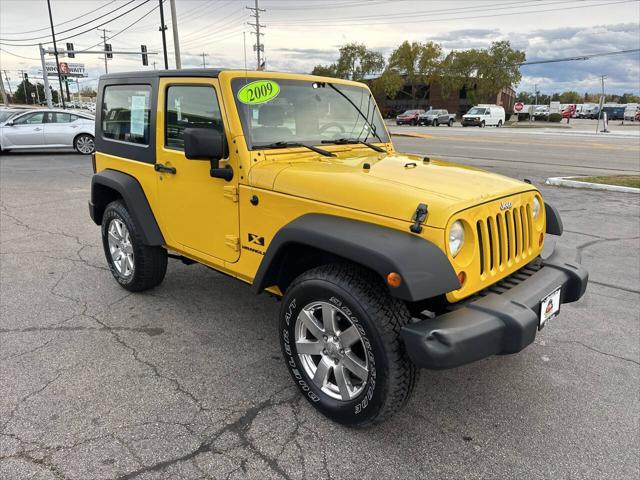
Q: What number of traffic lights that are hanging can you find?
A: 3